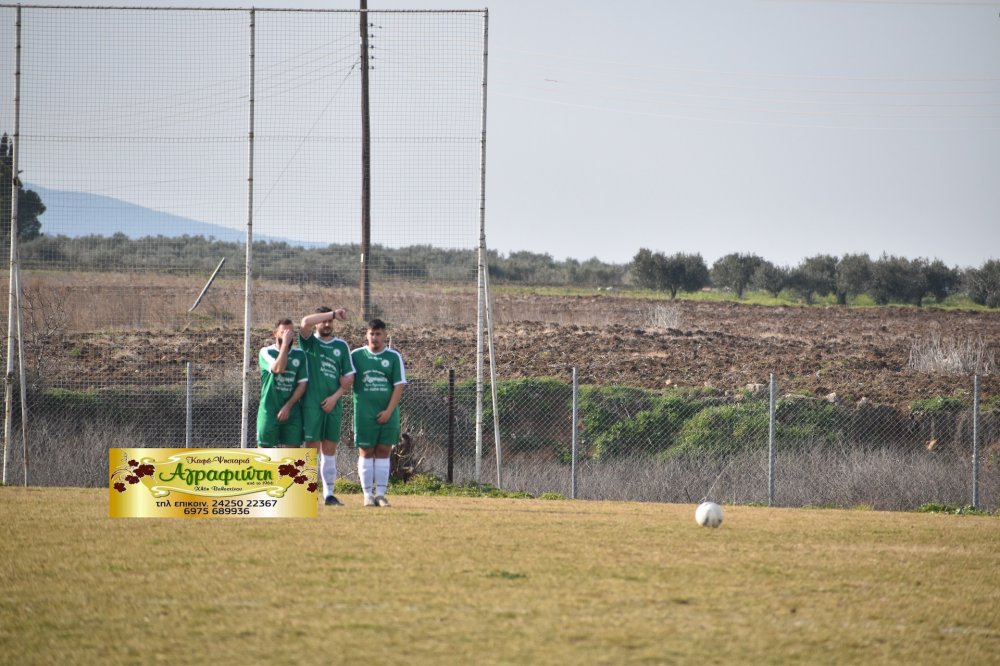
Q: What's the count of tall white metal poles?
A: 3